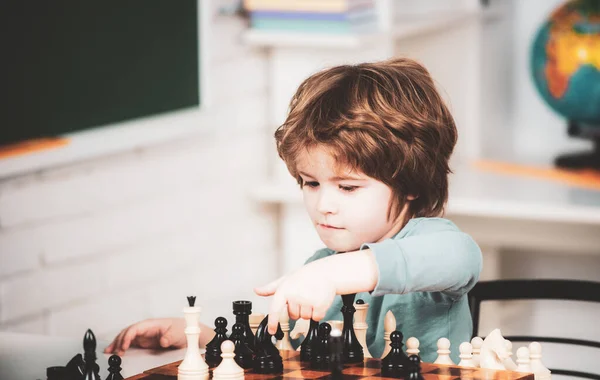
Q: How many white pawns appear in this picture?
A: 8